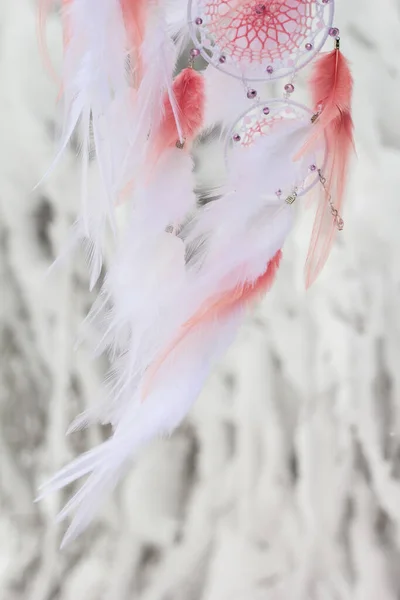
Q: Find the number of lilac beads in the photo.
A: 14